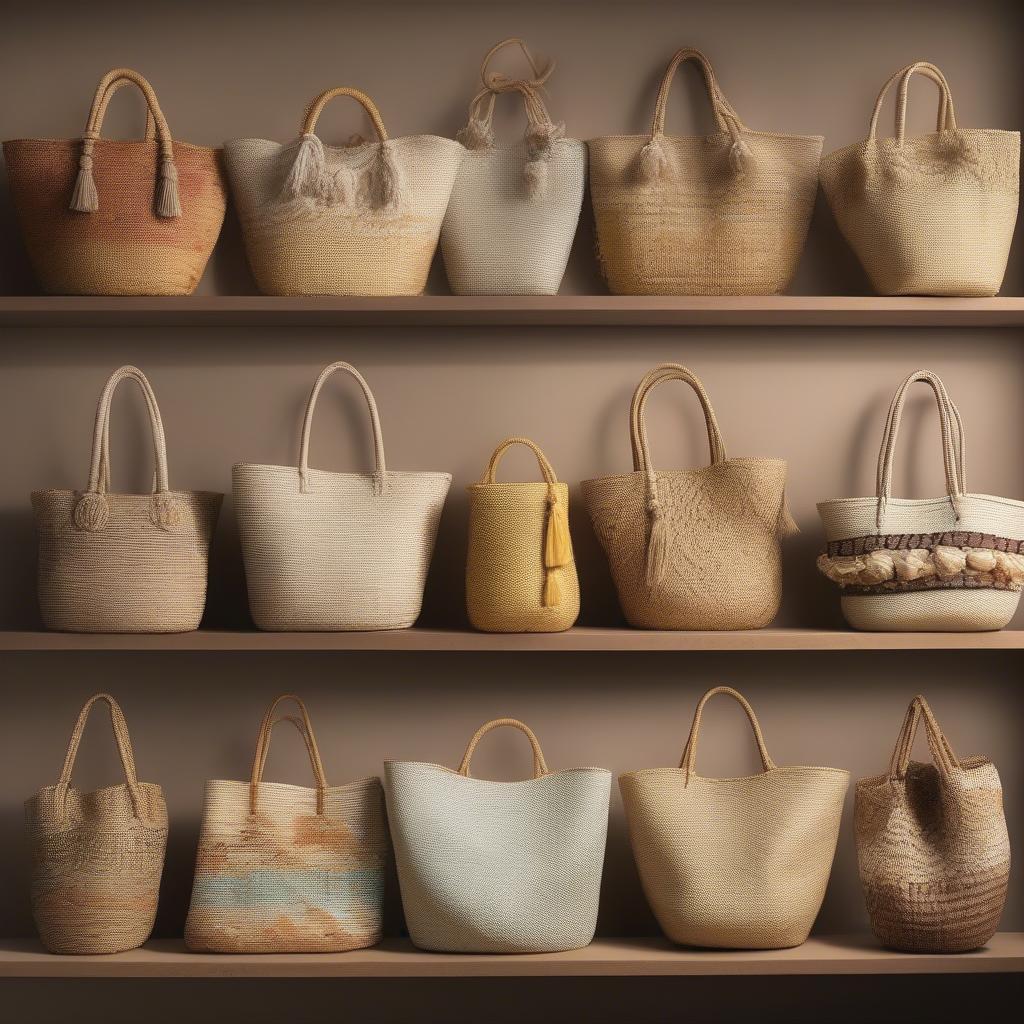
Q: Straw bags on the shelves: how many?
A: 15